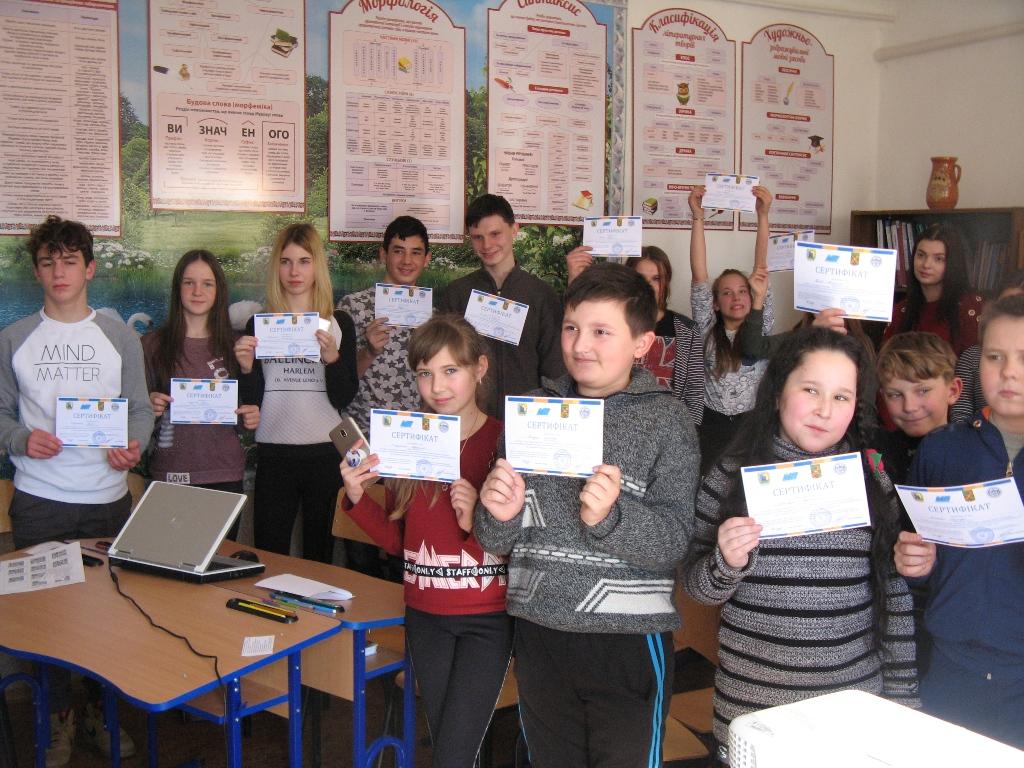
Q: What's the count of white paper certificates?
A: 13